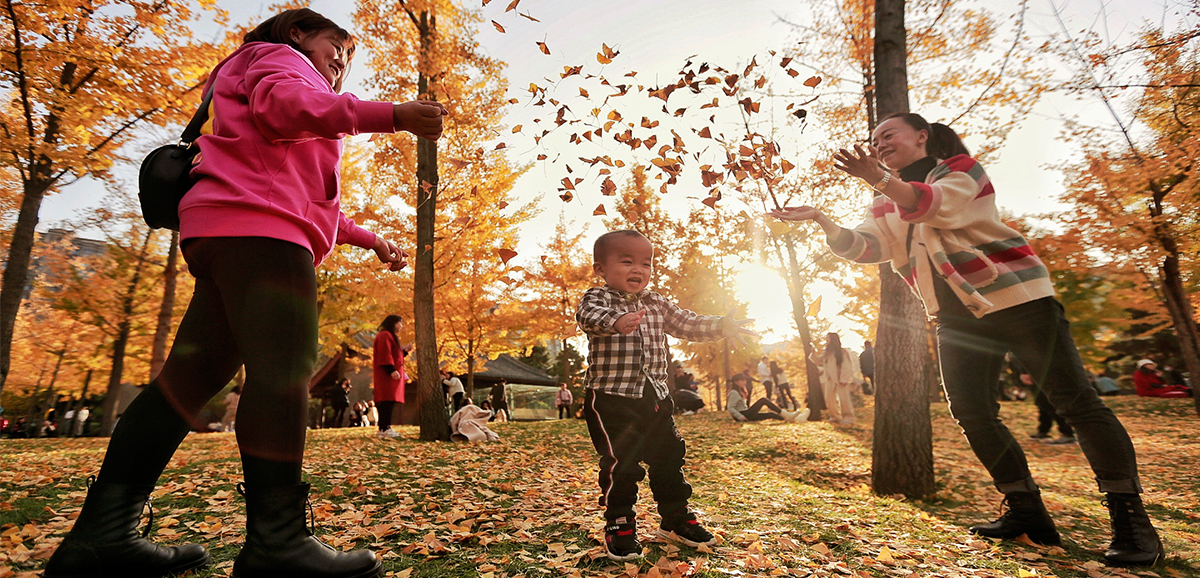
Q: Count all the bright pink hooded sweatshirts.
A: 1